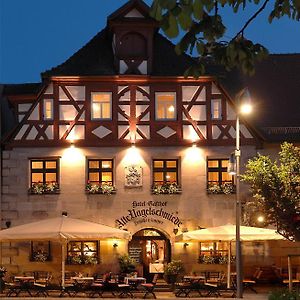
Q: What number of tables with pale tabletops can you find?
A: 4